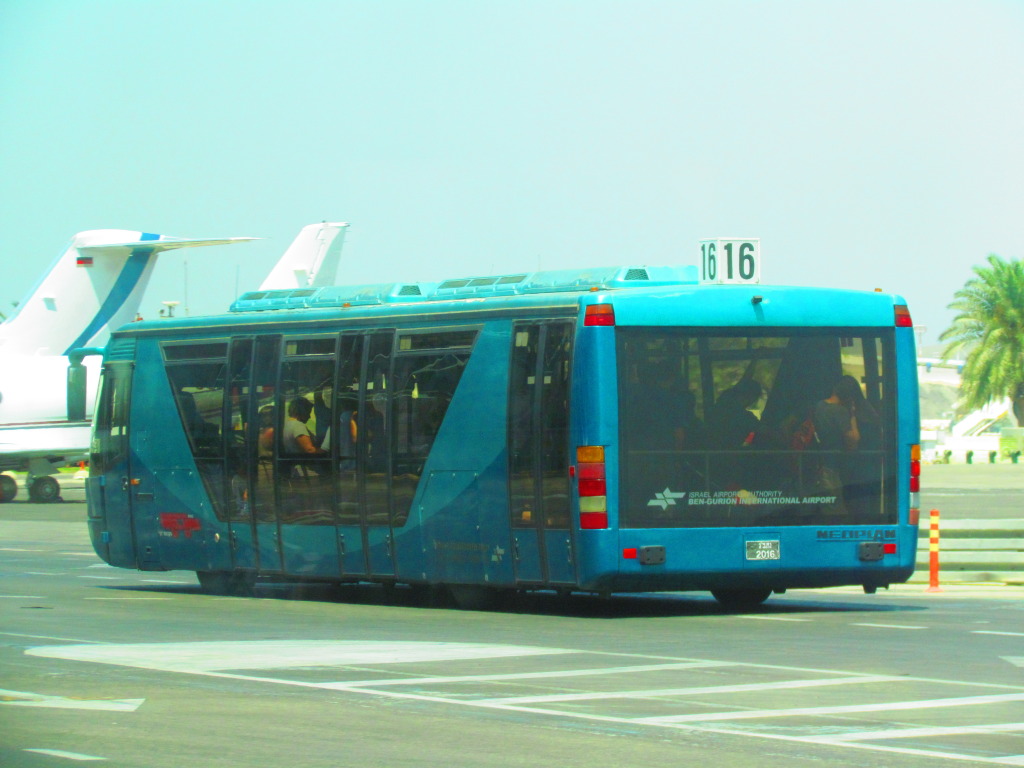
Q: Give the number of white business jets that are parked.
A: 2